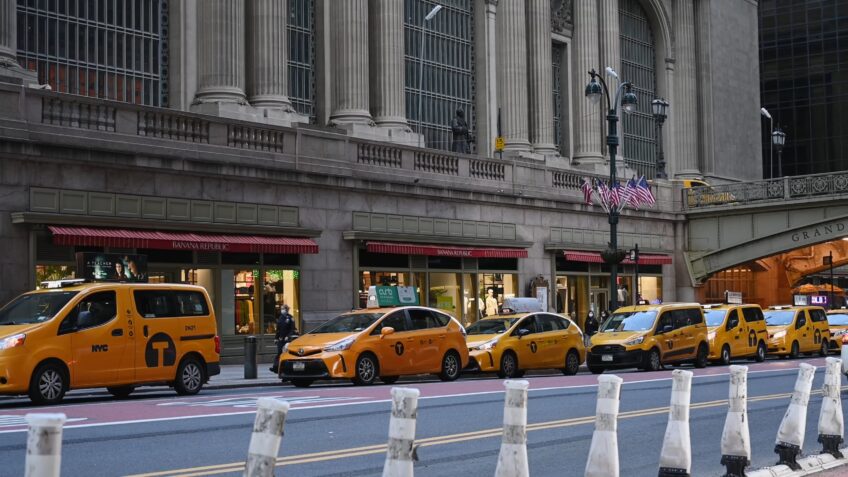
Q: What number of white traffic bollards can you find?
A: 9